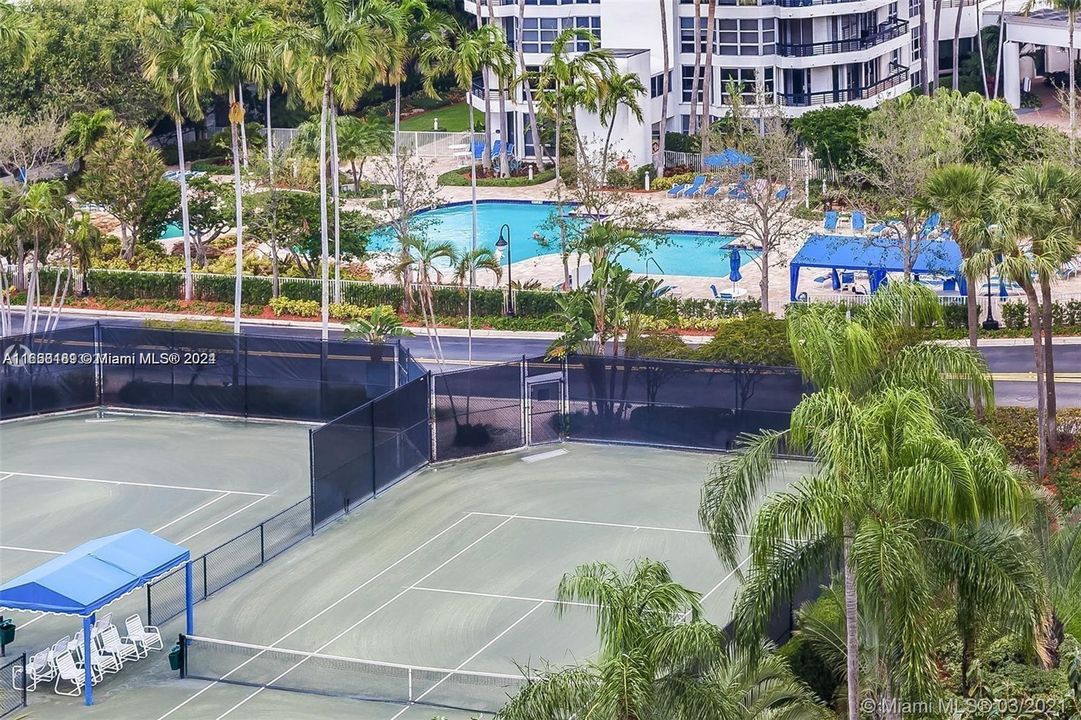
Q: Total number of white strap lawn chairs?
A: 8